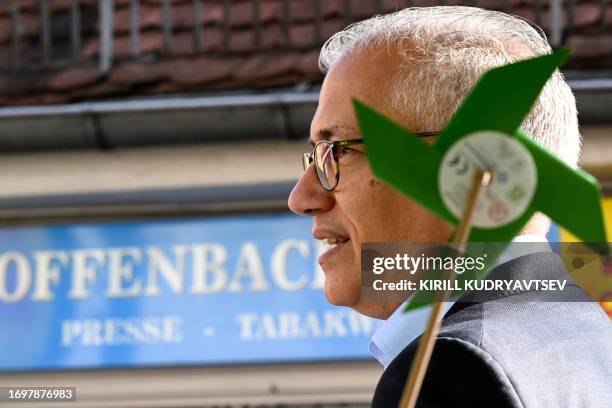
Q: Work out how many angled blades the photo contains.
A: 4